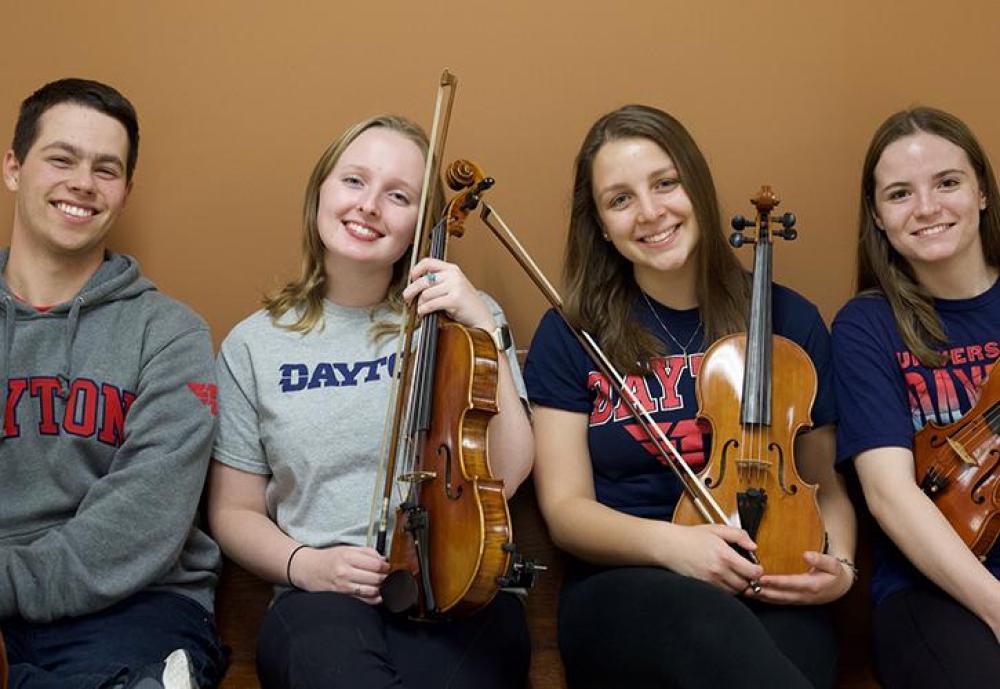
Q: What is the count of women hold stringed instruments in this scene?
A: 3